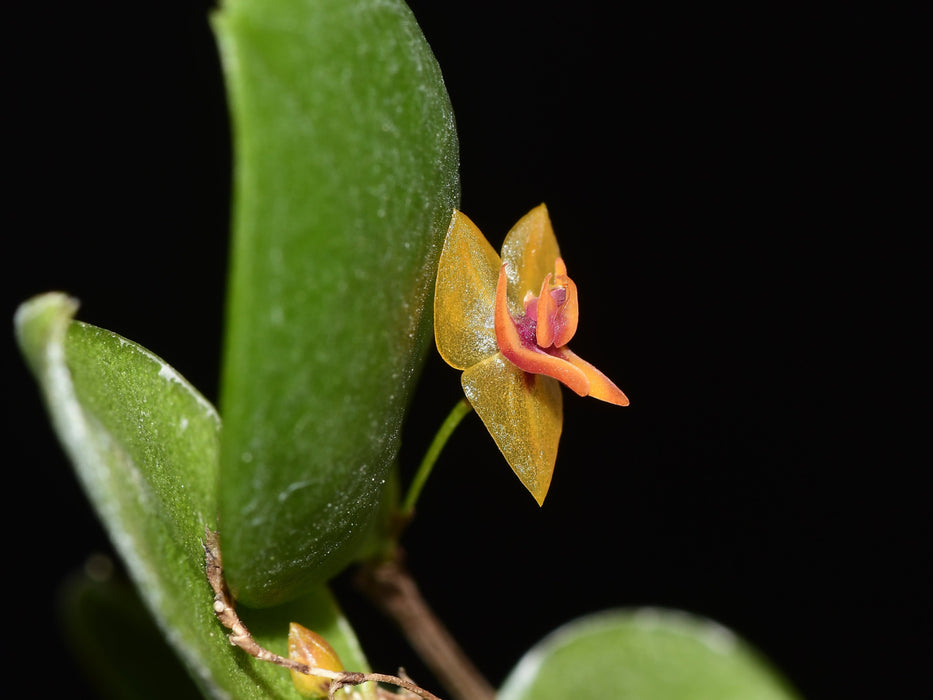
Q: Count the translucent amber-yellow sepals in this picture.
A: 3